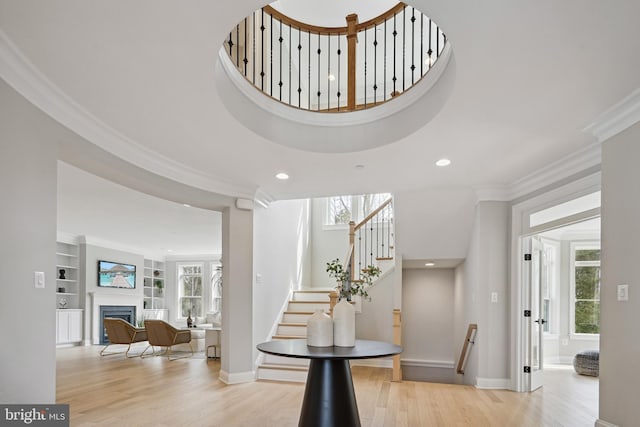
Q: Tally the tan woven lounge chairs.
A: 2